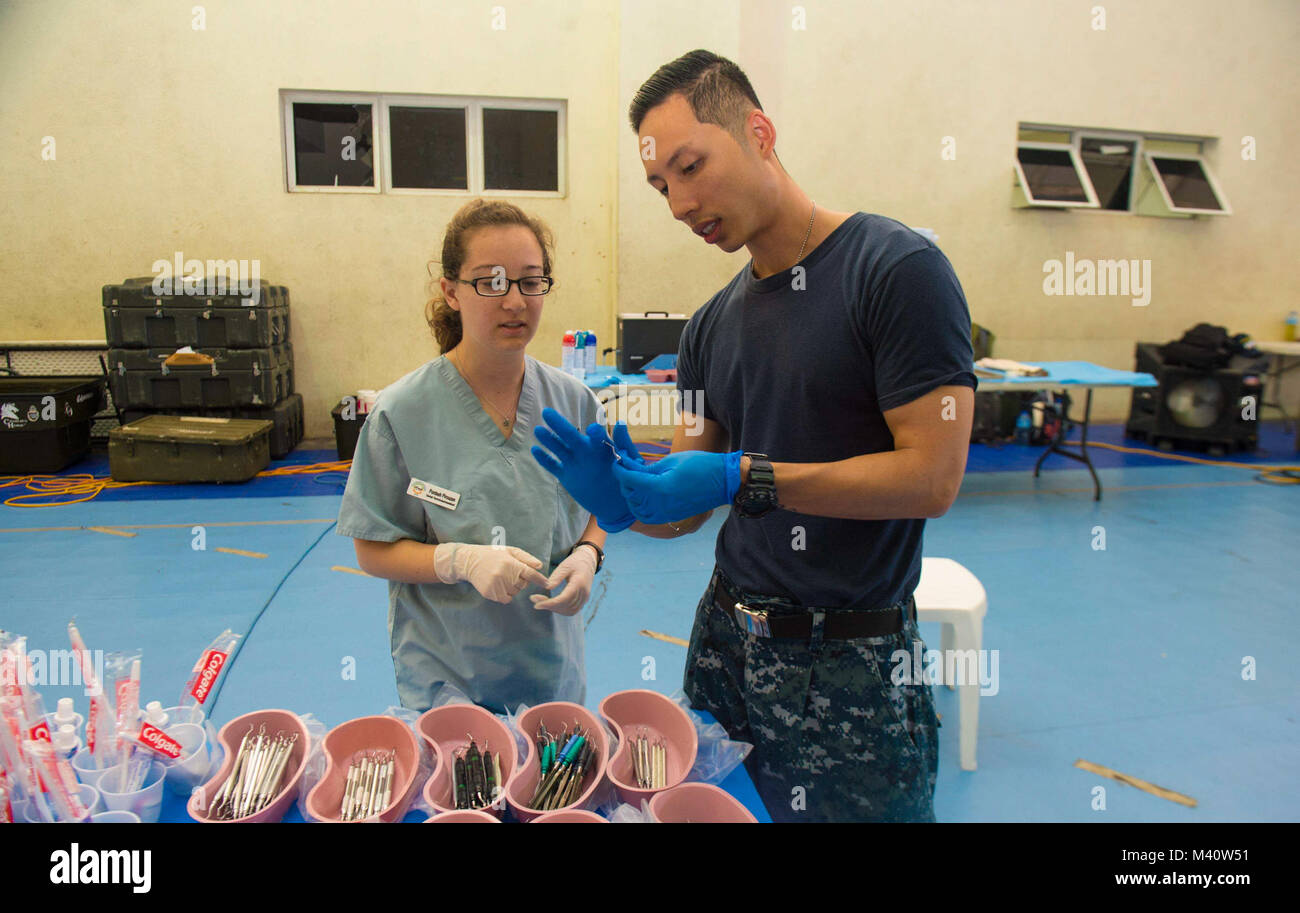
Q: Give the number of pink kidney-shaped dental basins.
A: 8